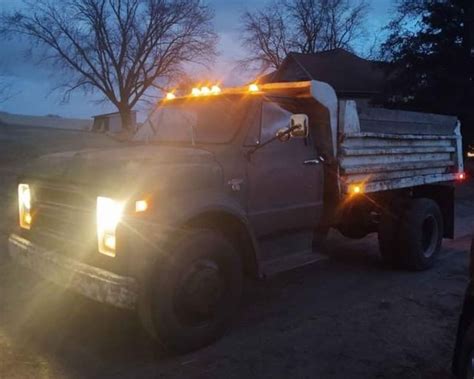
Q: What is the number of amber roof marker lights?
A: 5